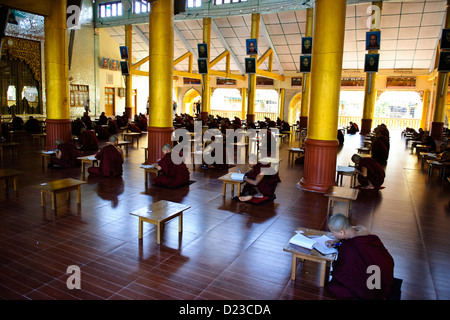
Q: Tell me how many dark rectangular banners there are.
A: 12